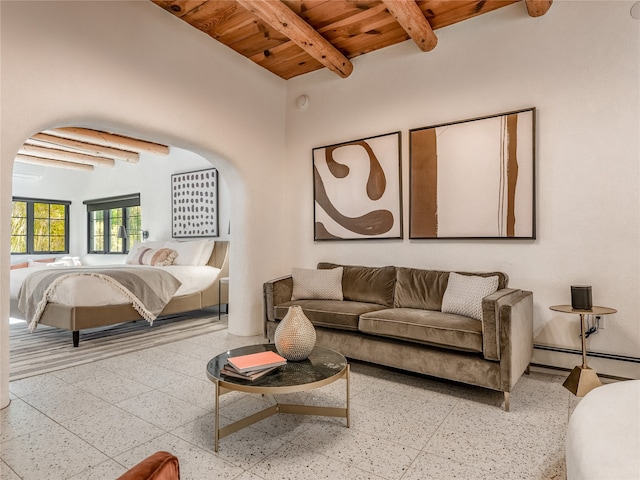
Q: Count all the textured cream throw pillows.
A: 2